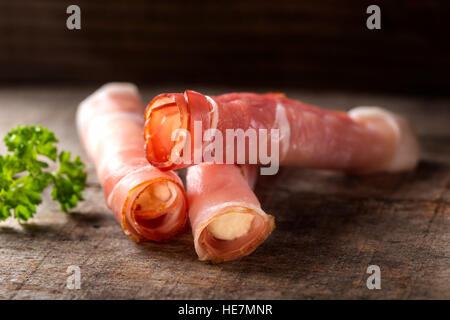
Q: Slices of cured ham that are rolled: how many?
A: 3